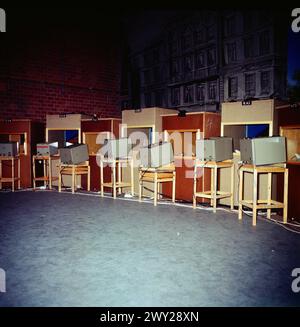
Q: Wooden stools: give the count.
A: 7